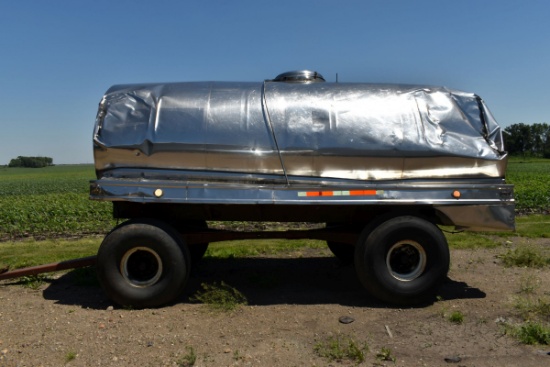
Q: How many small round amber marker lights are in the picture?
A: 2